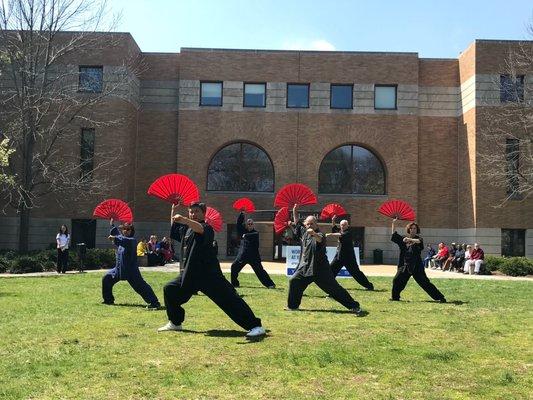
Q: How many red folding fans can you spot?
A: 8